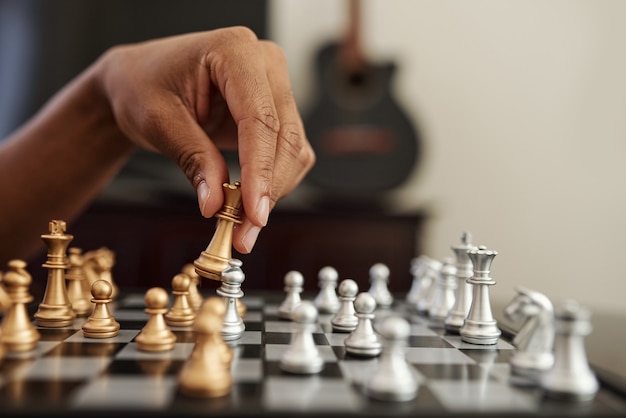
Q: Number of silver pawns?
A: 7